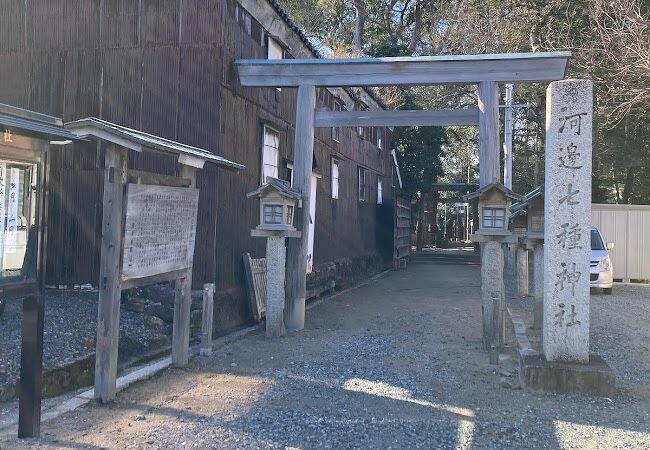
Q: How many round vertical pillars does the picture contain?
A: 2